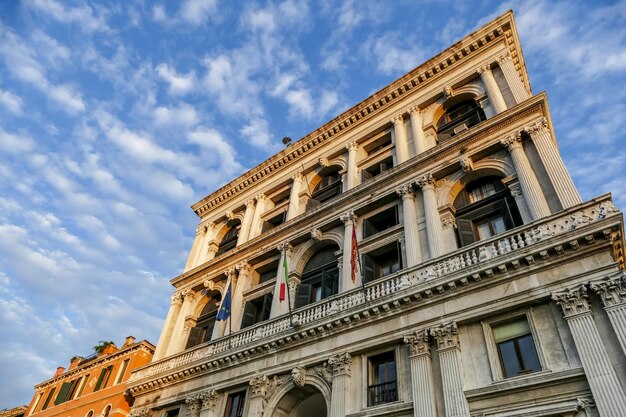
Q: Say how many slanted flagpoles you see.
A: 3